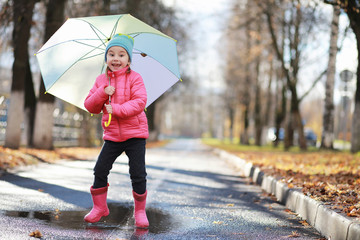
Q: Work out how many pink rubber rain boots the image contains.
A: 2